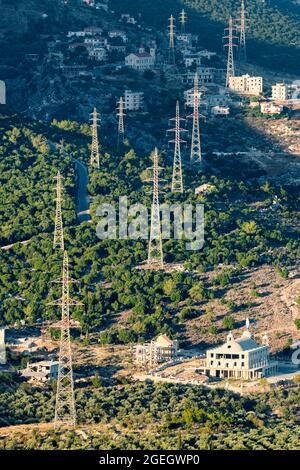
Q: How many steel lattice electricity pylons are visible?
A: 11